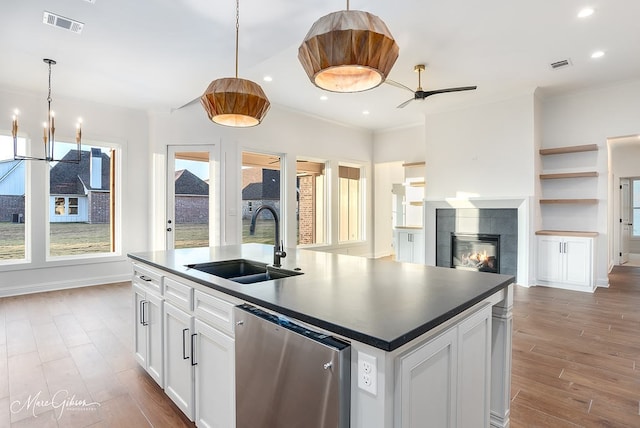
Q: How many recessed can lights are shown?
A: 5